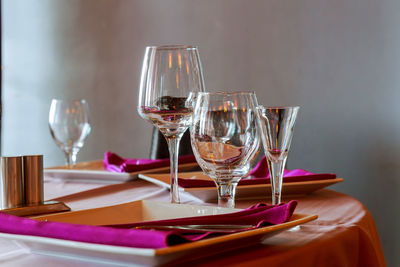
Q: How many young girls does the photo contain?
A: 0